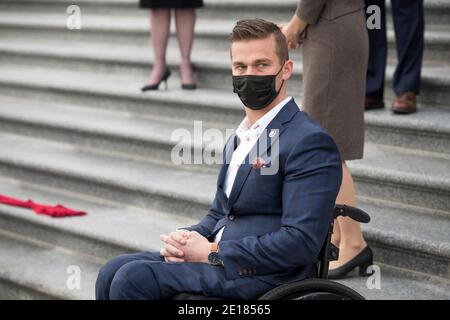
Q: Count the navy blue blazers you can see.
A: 1